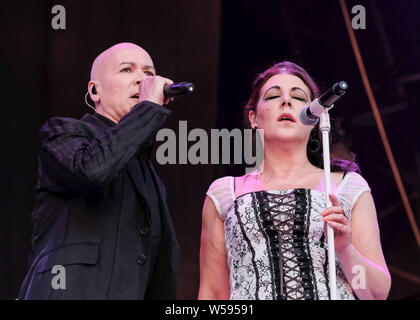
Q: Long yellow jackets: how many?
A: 0